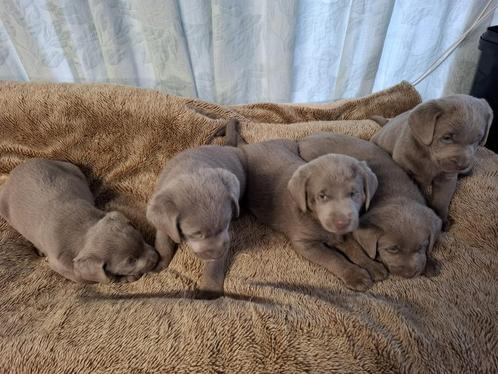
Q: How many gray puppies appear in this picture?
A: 5